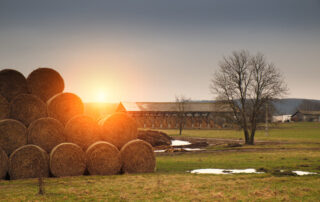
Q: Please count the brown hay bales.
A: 14